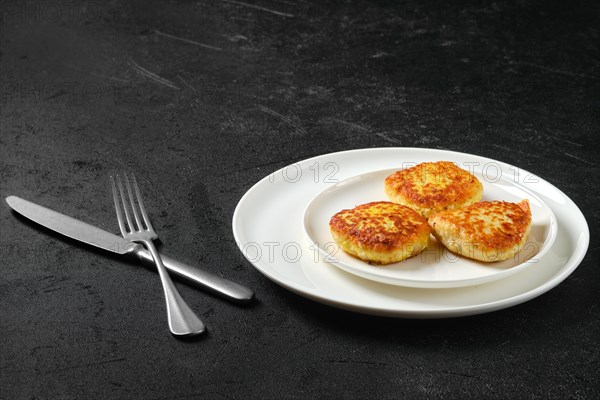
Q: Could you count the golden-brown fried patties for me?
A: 3